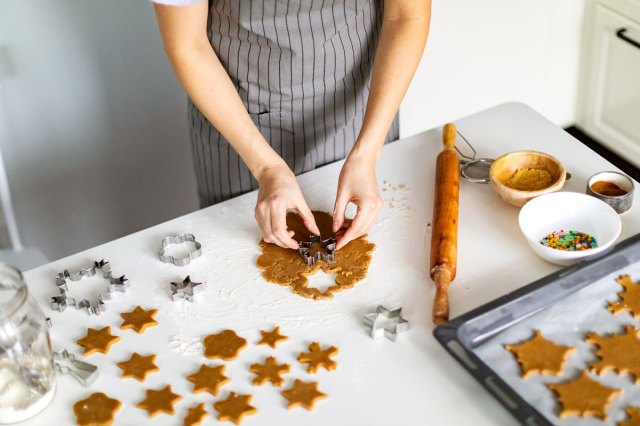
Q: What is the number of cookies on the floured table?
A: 13